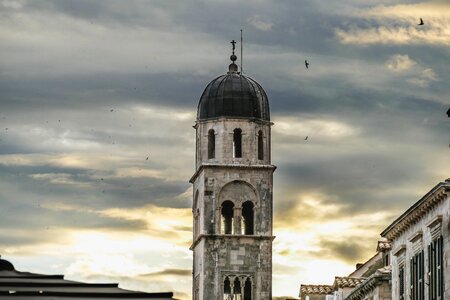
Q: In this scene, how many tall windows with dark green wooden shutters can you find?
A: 3